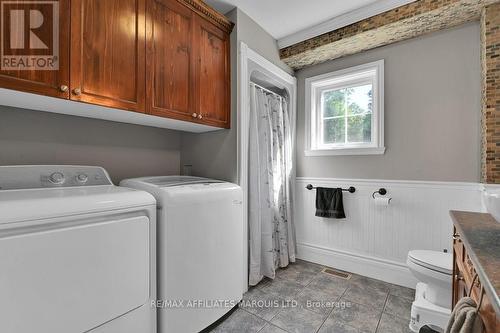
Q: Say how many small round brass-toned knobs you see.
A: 4